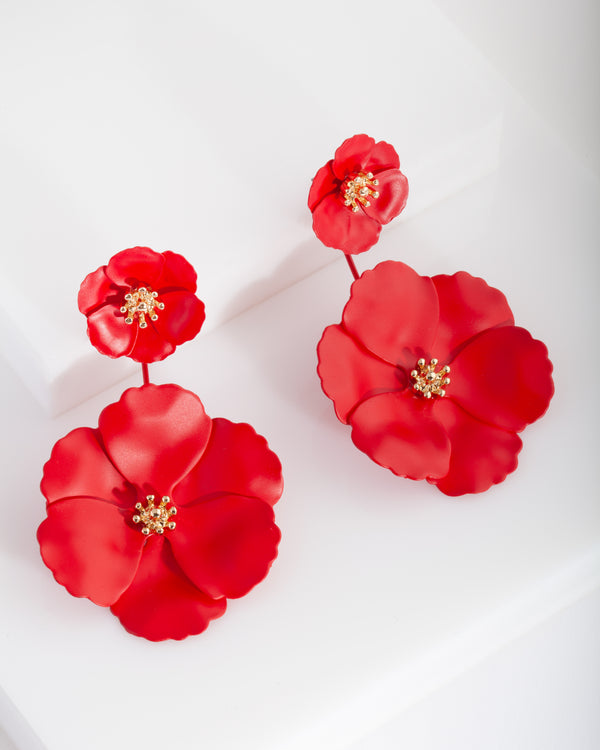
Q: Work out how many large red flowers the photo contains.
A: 2